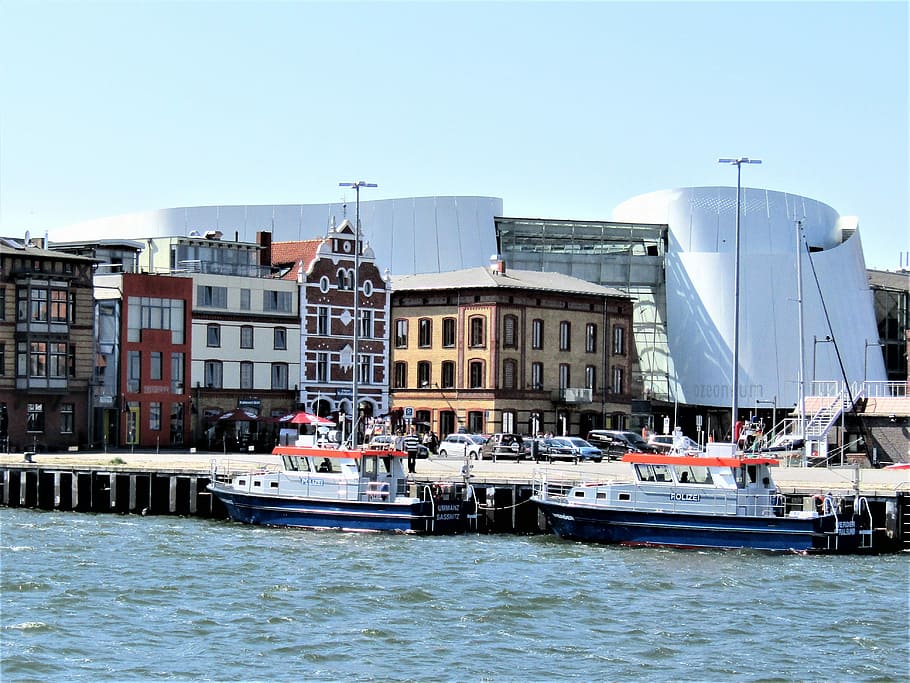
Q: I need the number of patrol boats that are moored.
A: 2